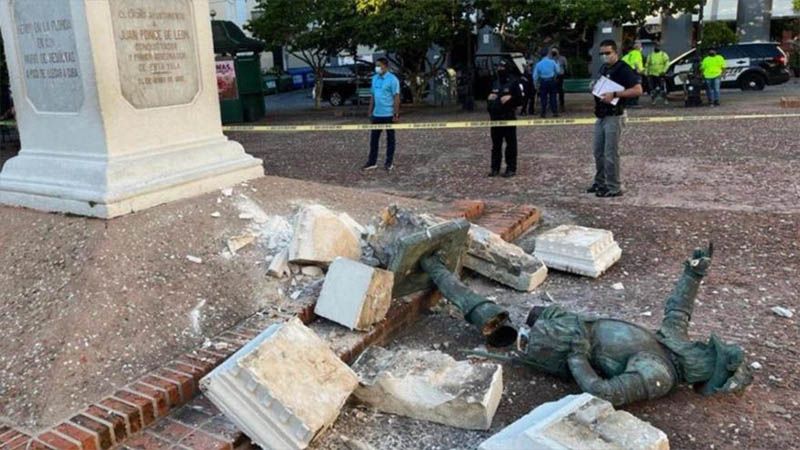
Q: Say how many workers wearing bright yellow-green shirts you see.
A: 3